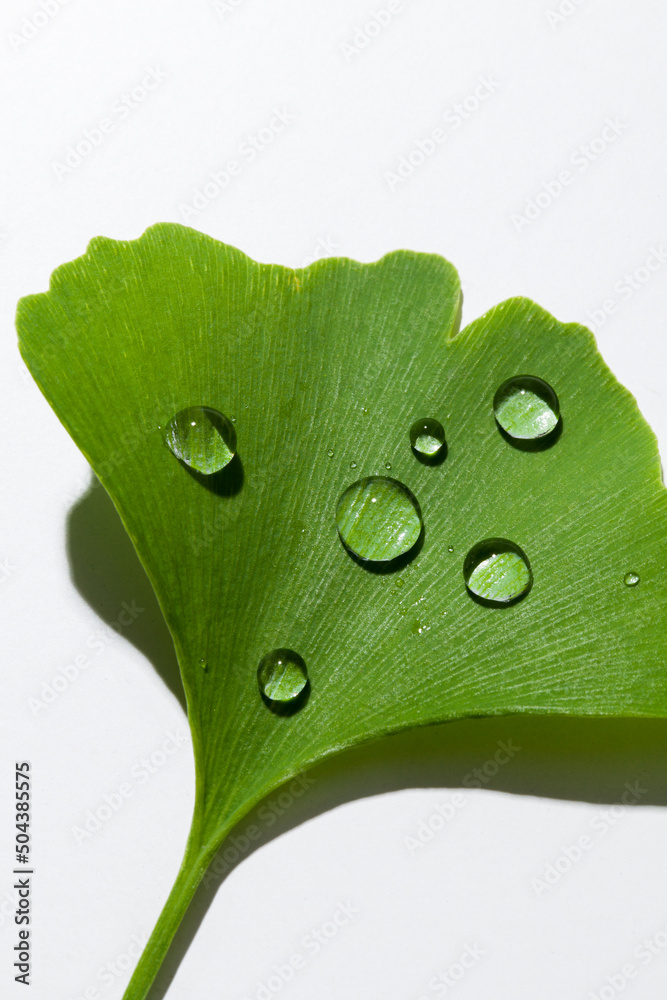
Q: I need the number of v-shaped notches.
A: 1